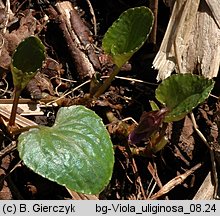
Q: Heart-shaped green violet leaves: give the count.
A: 4